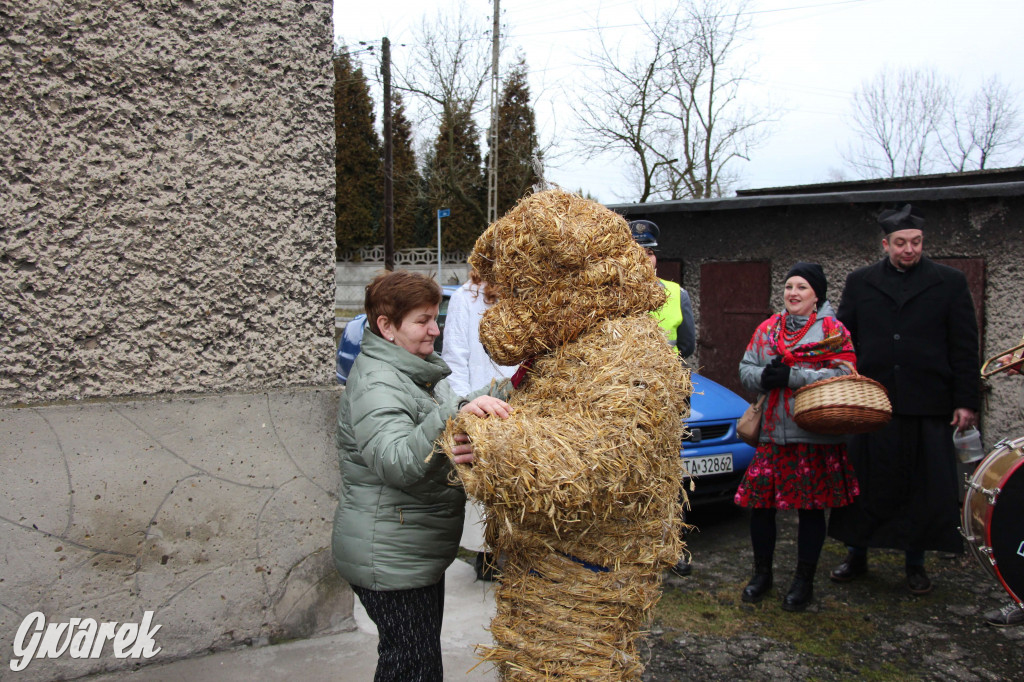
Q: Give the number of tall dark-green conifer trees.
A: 4